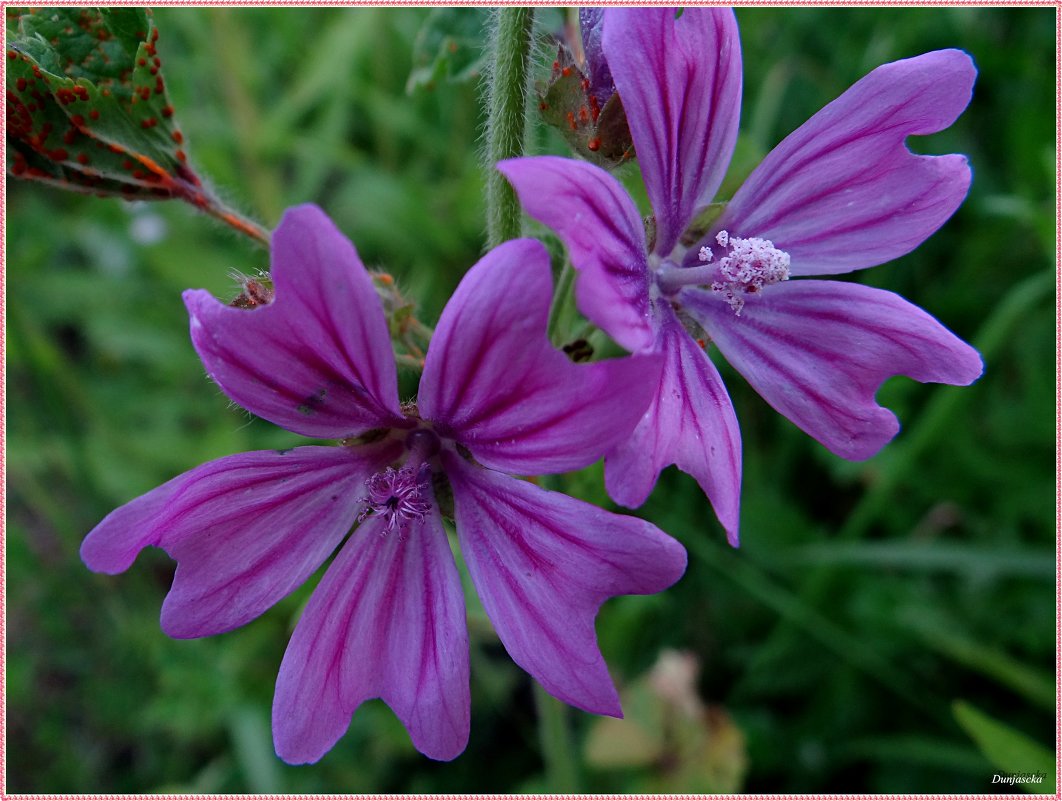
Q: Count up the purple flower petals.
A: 10